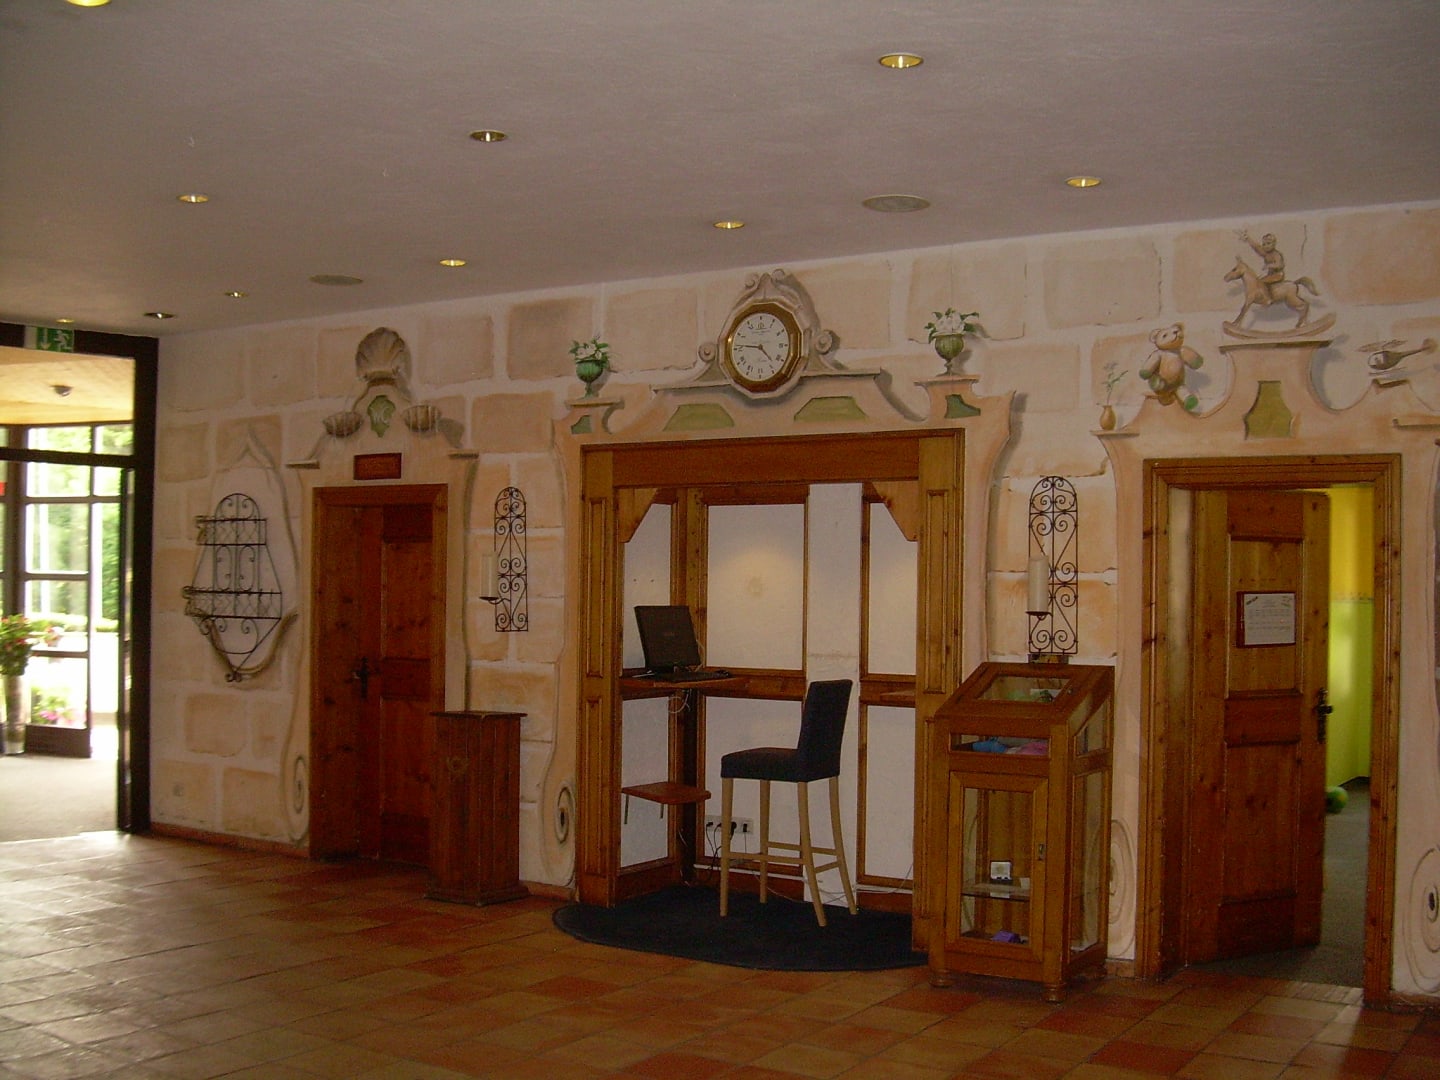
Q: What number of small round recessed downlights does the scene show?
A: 10